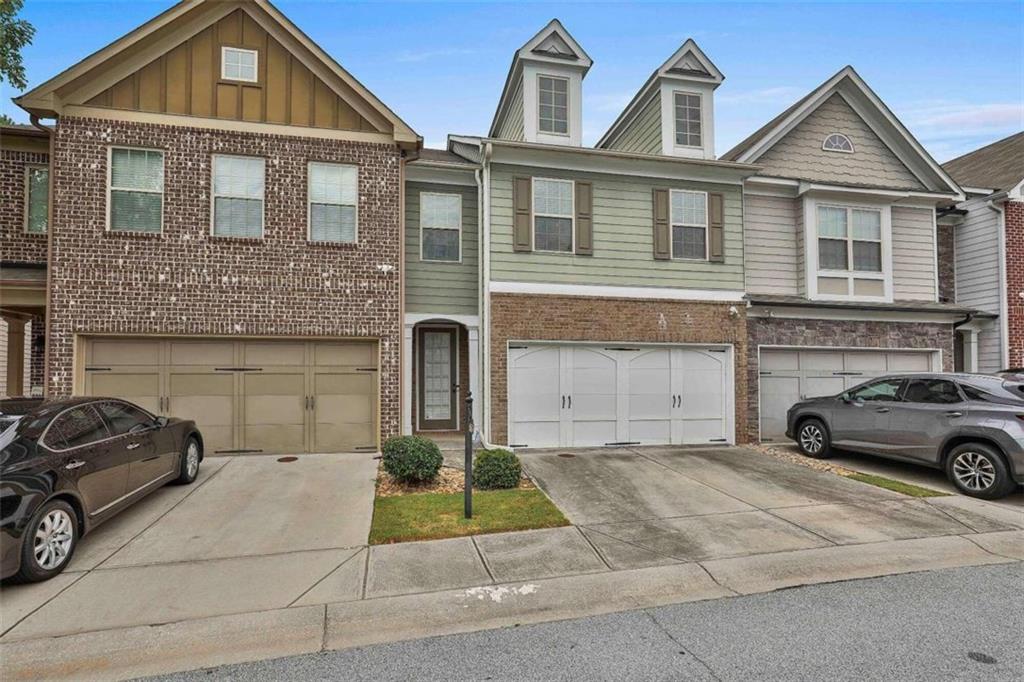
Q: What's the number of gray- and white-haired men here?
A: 0